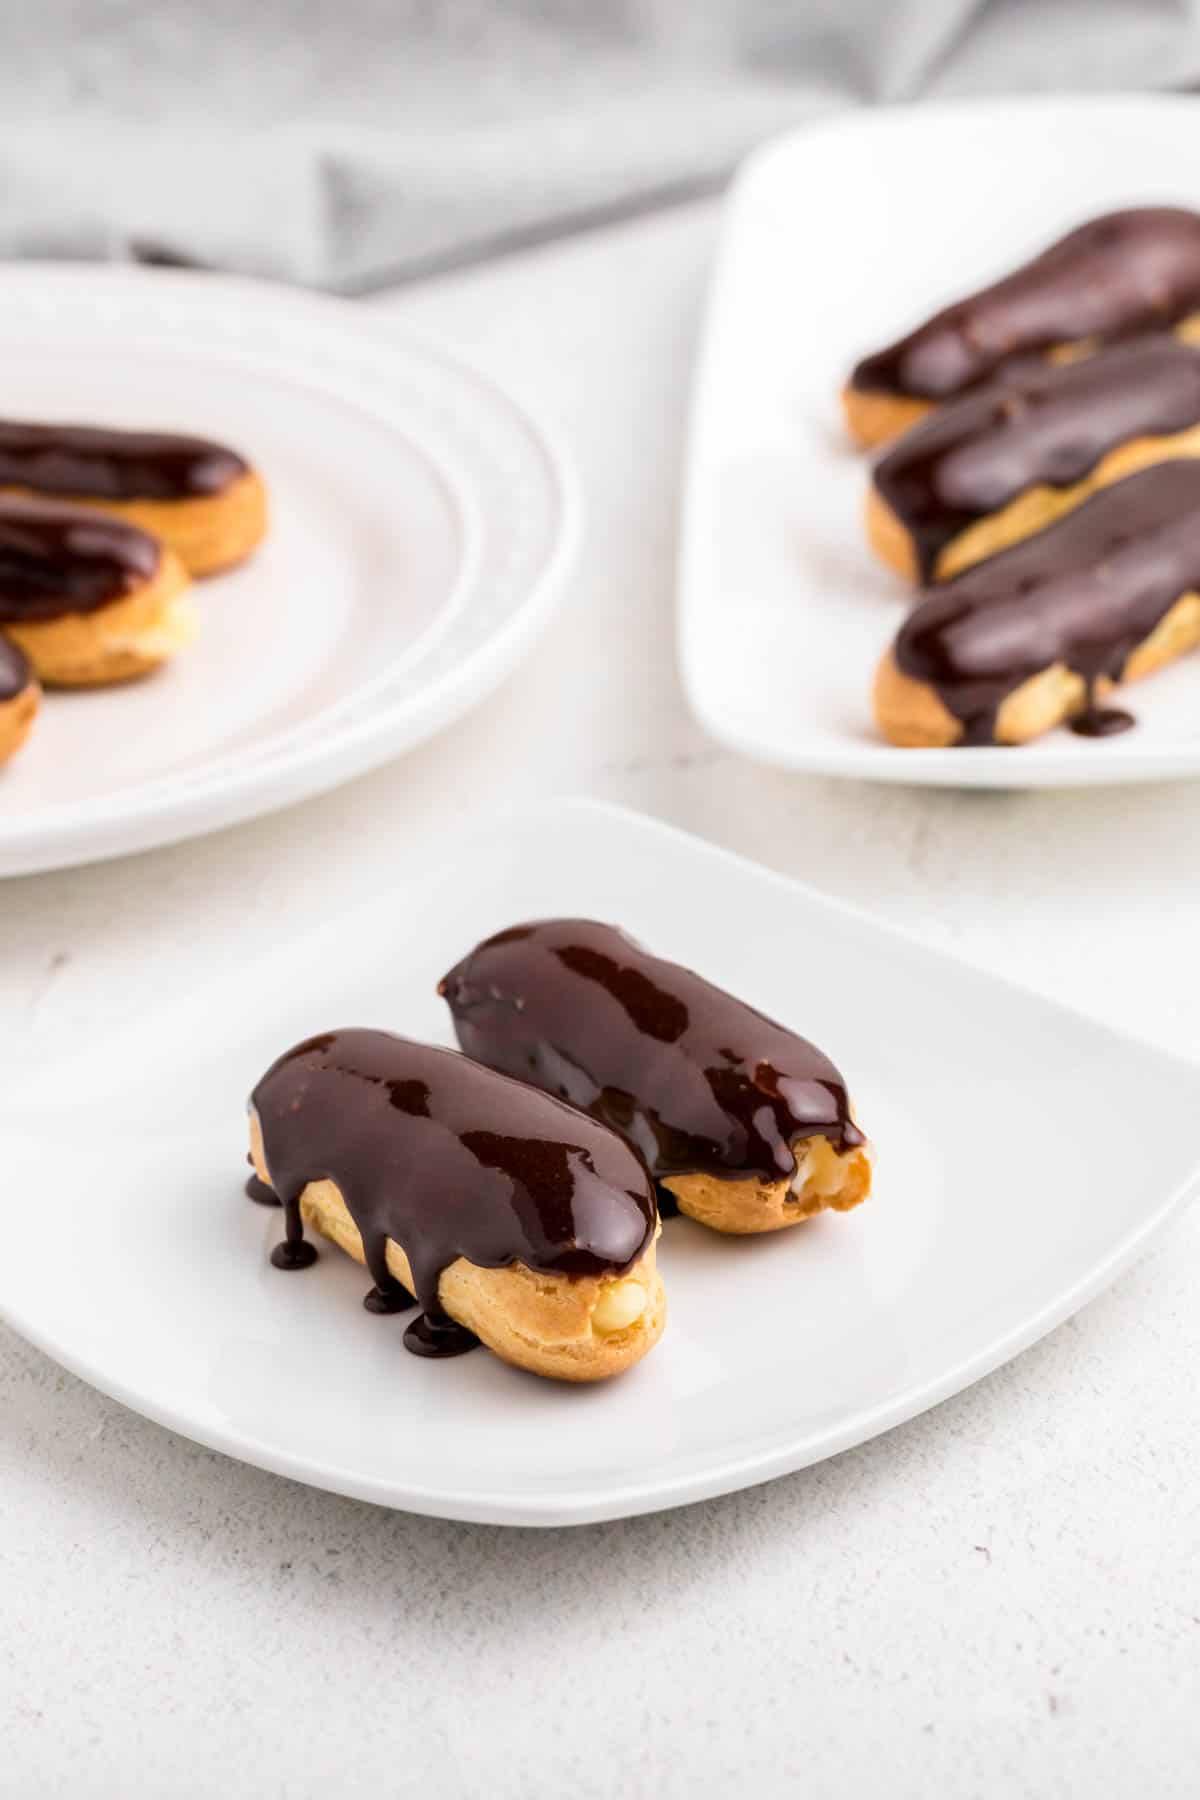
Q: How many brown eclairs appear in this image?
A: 8